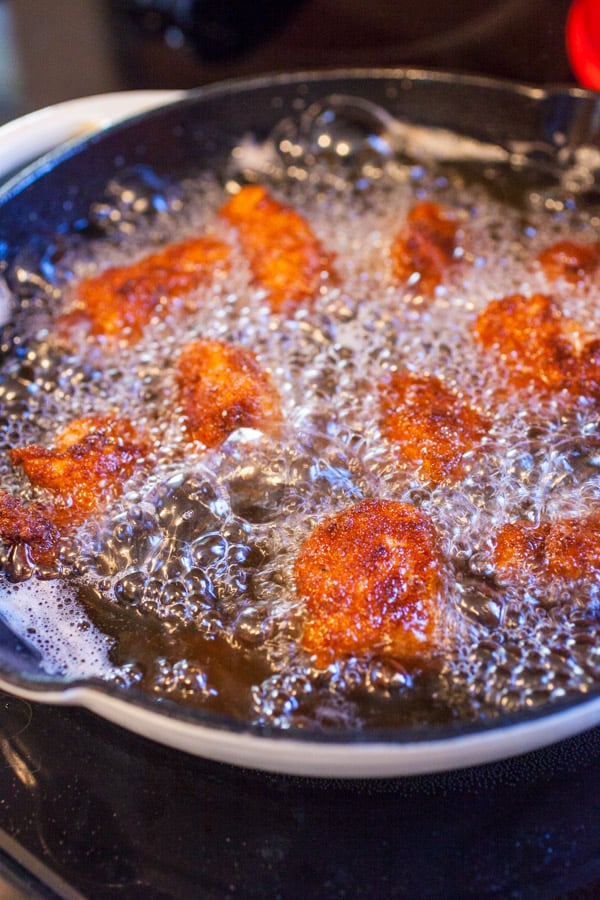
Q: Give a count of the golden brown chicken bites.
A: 11